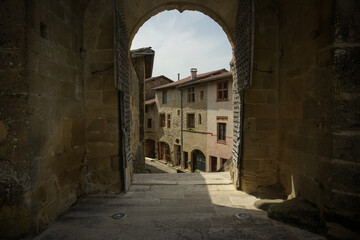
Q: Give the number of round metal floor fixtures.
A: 2